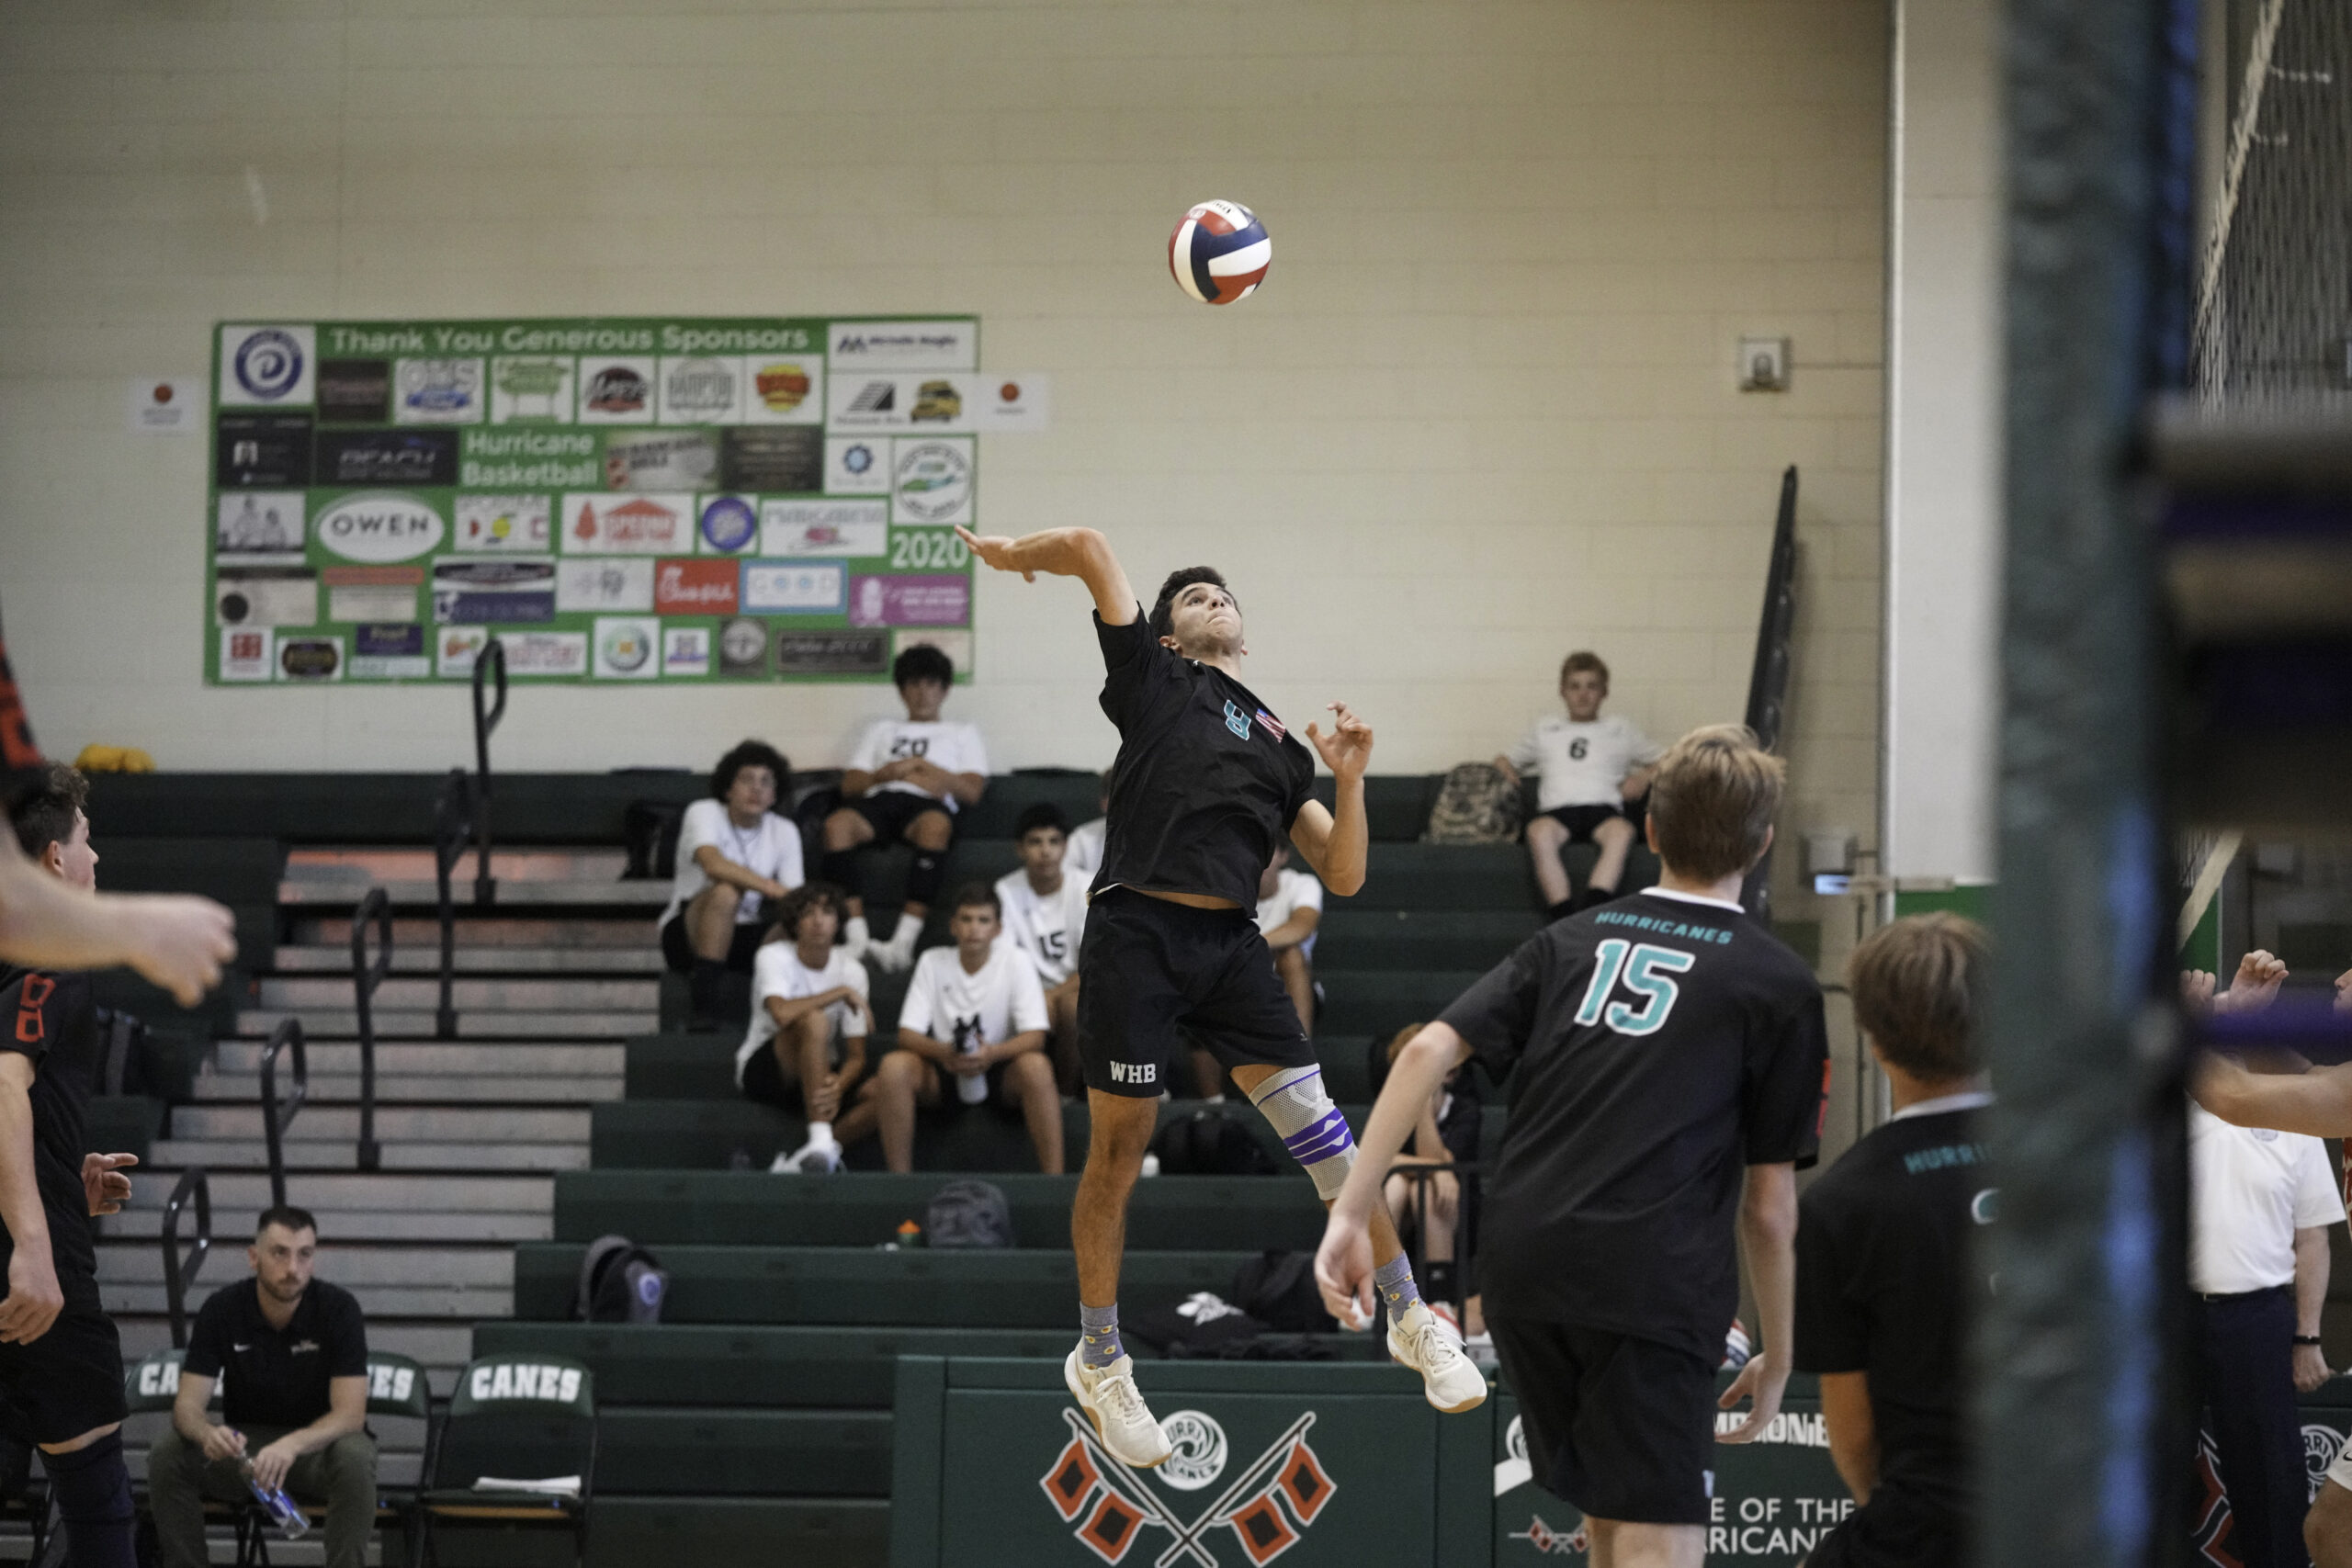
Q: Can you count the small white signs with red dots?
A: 2